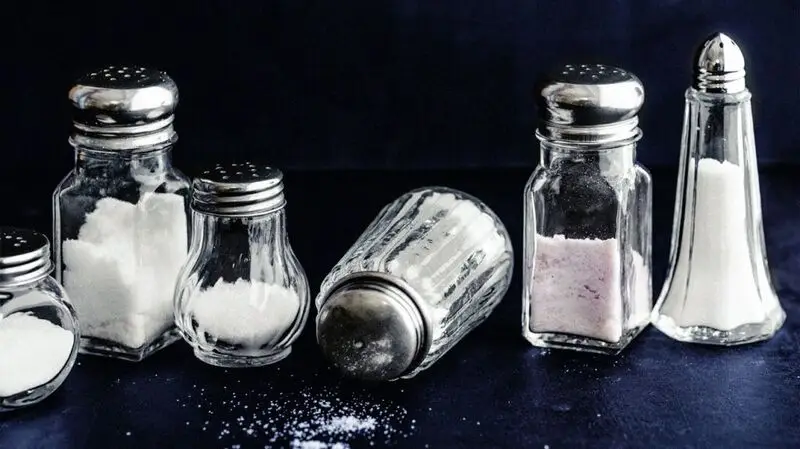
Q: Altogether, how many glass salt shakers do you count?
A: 6